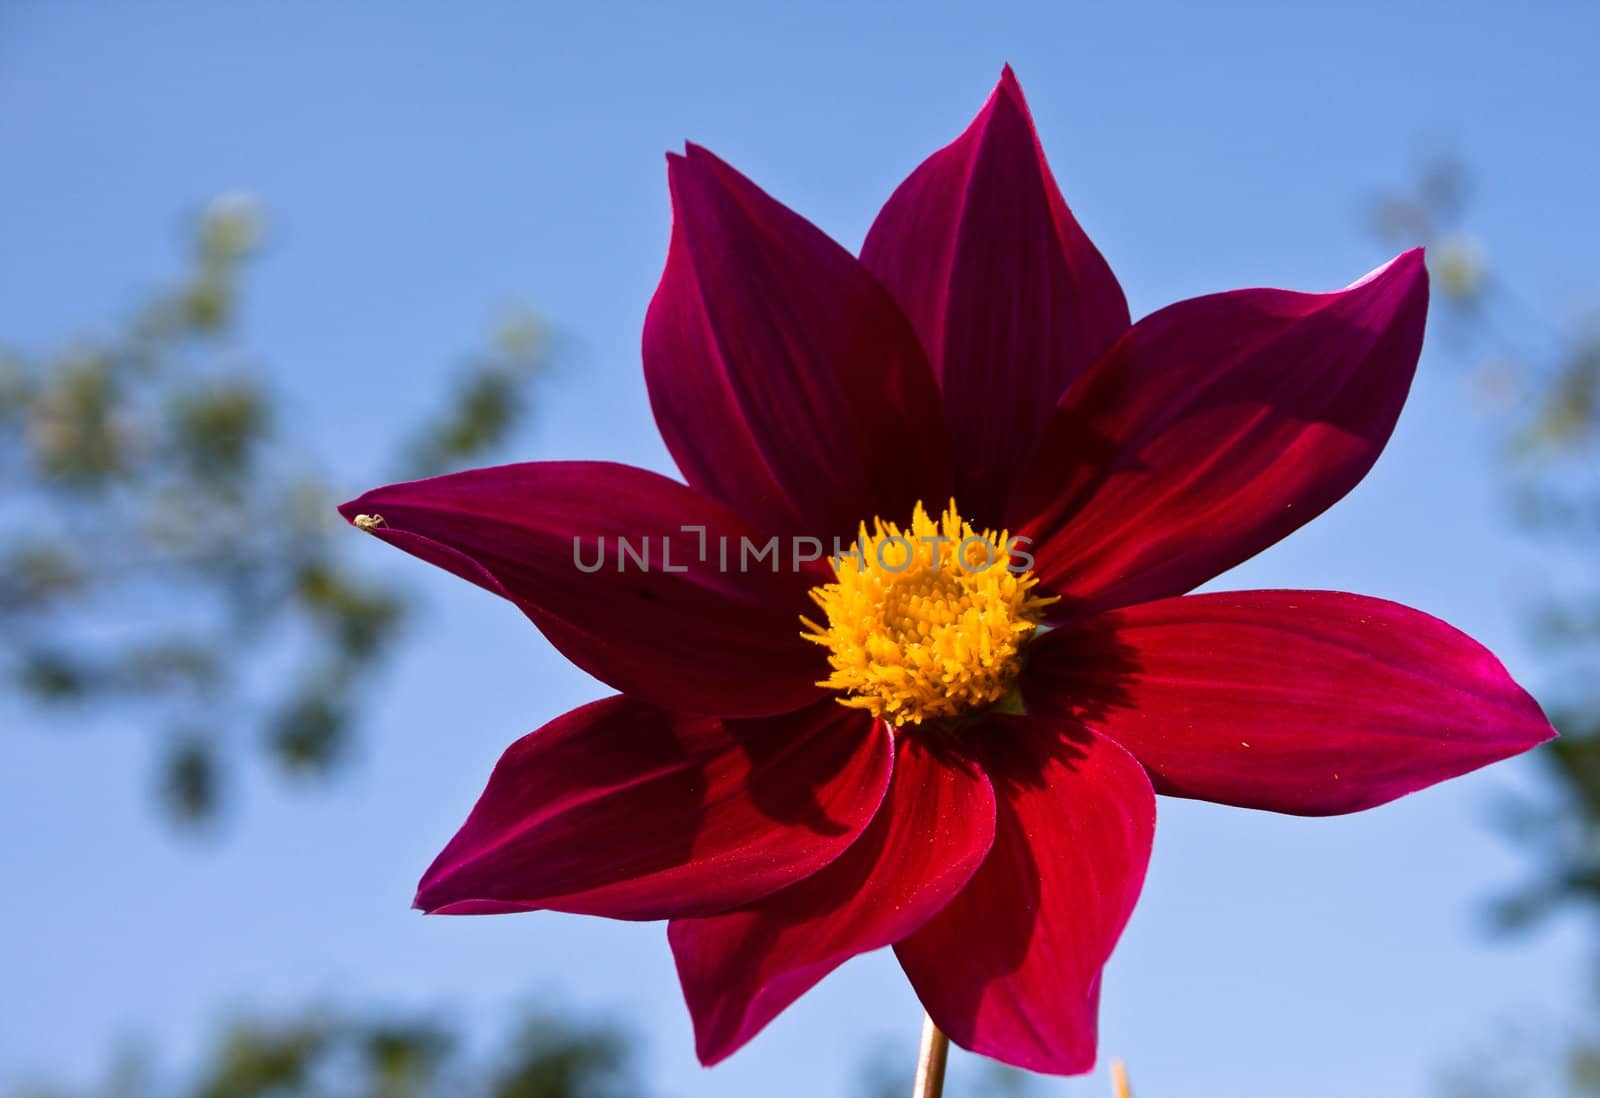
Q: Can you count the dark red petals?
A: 8